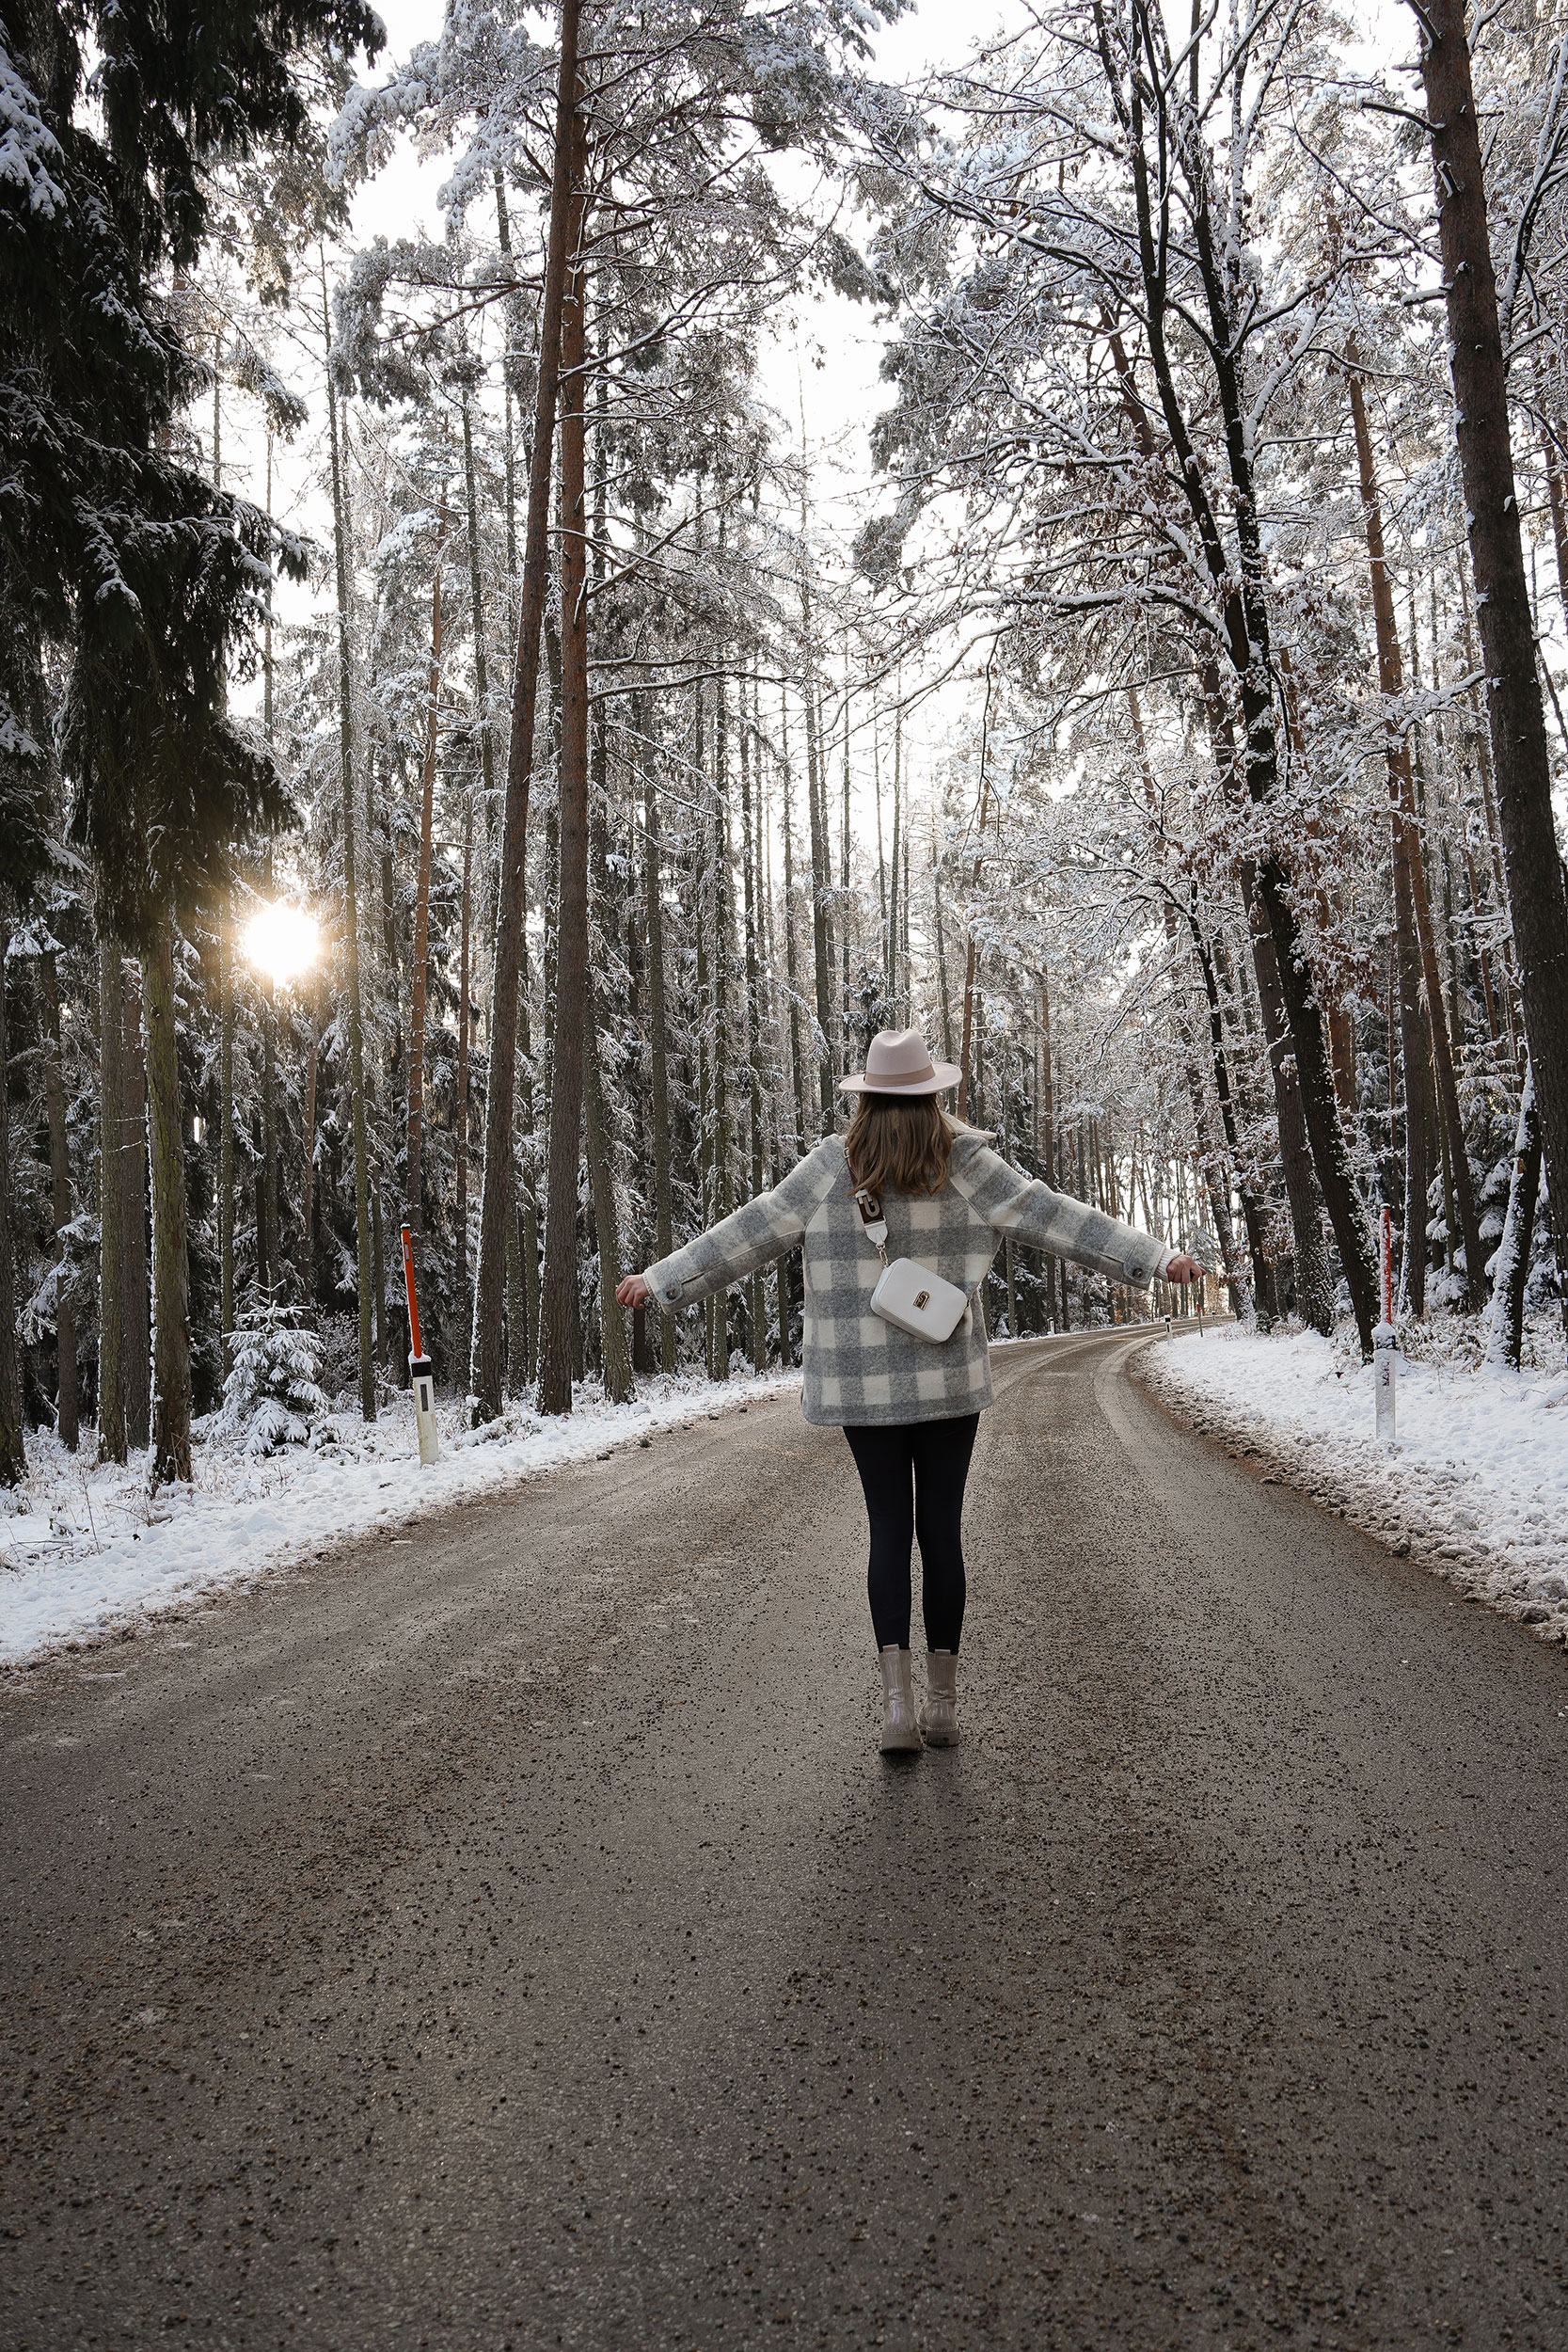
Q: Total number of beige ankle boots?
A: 2